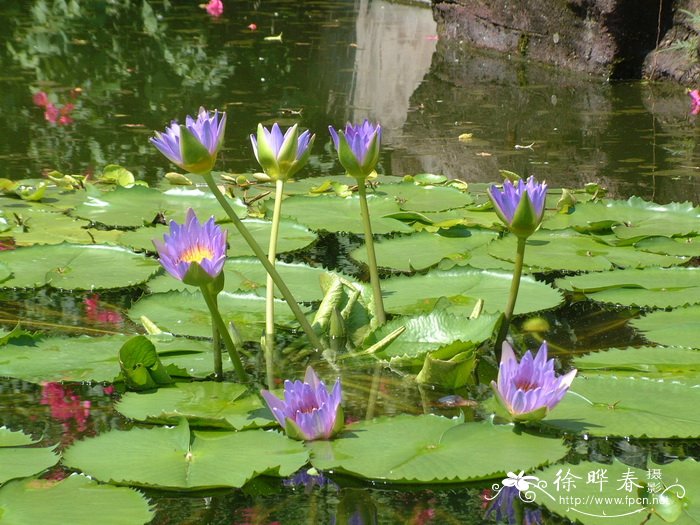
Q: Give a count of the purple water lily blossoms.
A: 7